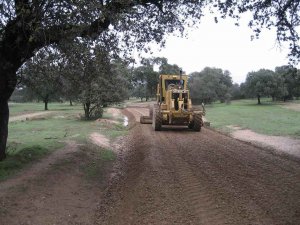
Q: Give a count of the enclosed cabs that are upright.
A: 1